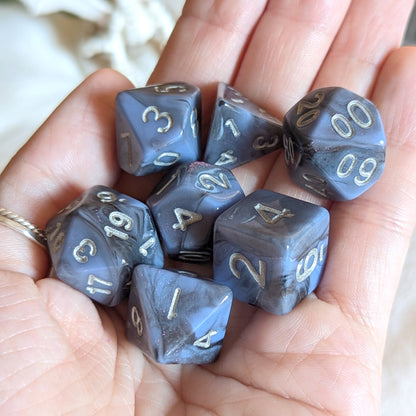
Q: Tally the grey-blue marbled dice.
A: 7